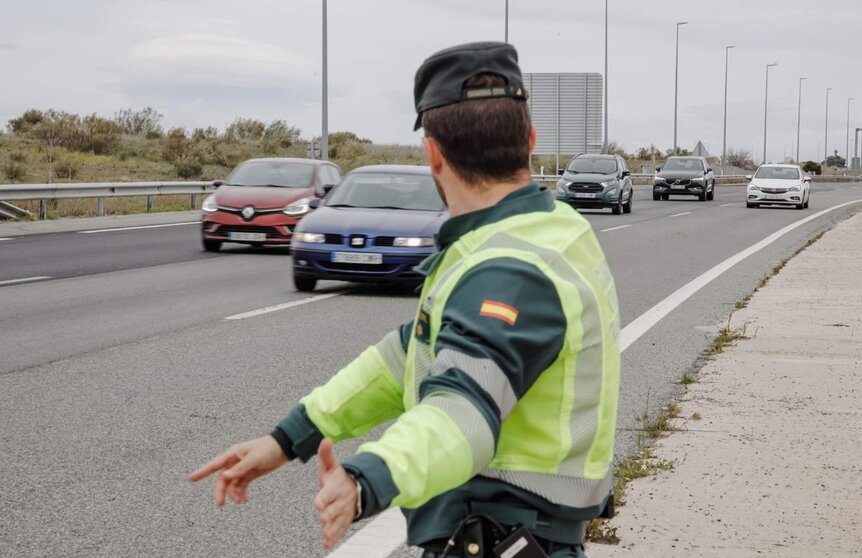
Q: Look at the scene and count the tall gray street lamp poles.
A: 9